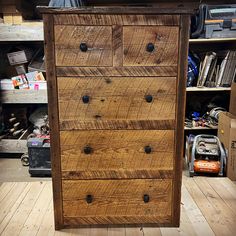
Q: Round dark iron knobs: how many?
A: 8